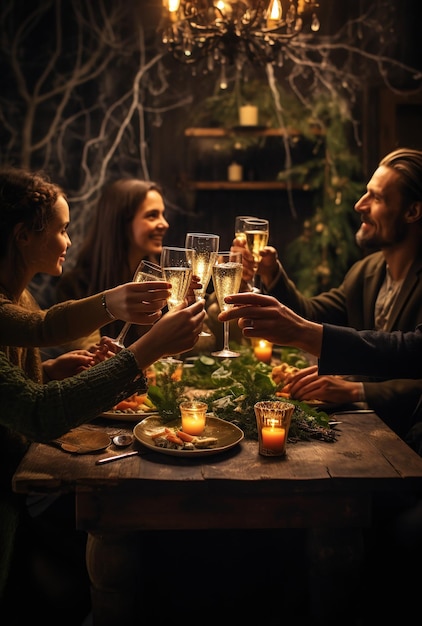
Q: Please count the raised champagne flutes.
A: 6